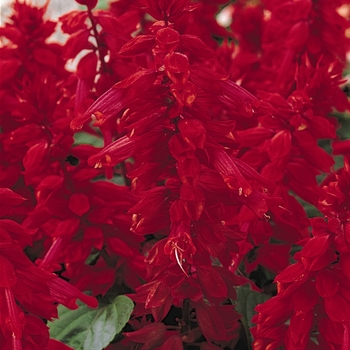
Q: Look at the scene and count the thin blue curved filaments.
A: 0